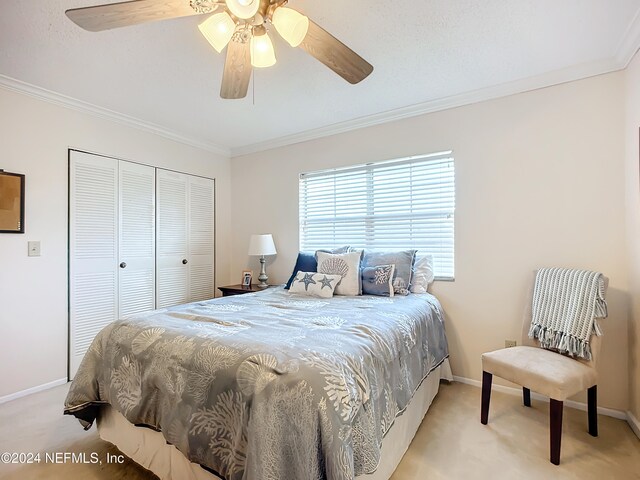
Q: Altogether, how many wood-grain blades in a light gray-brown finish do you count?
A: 3